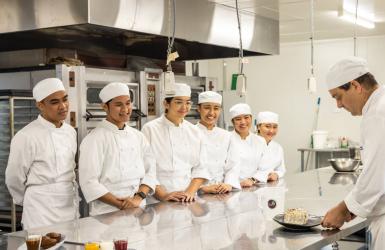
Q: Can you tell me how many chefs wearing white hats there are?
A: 7